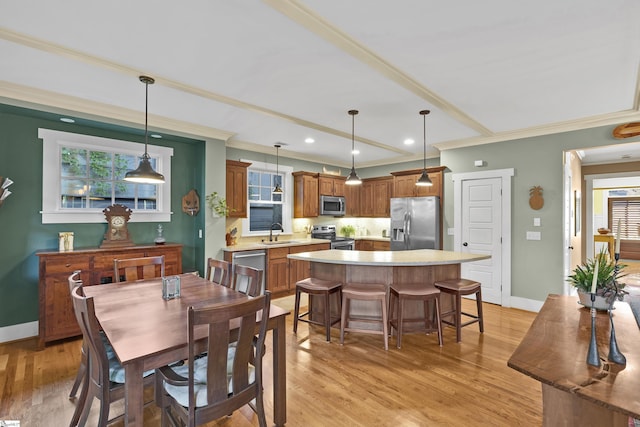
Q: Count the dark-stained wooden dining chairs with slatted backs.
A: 6